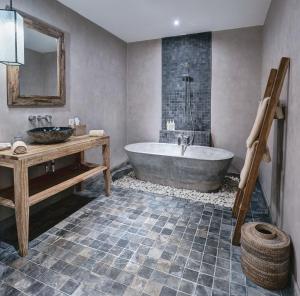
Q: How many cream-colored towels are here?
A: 4